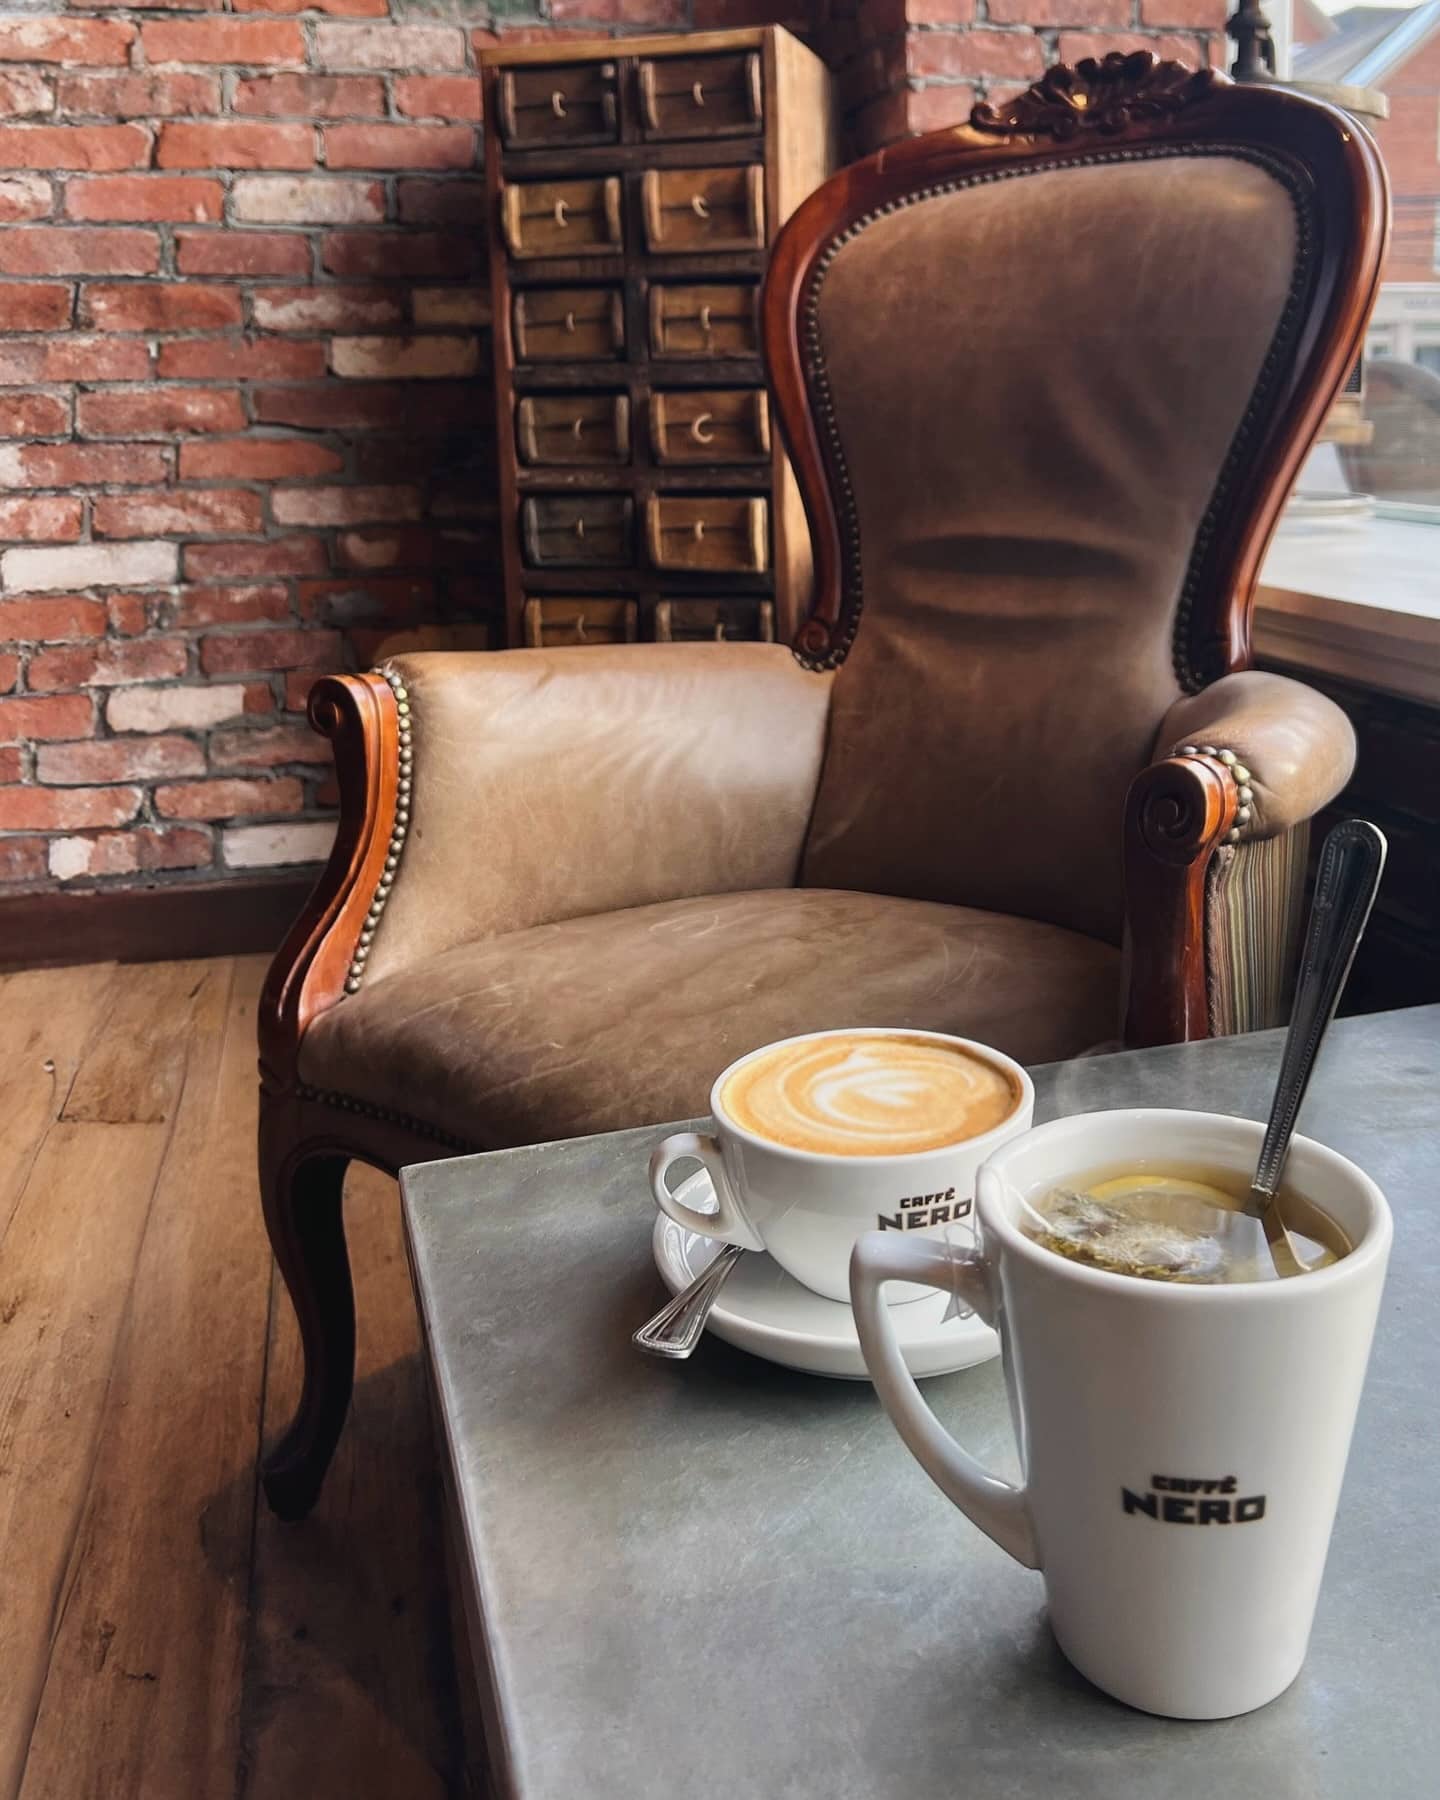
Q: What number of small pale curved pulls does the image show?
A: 12